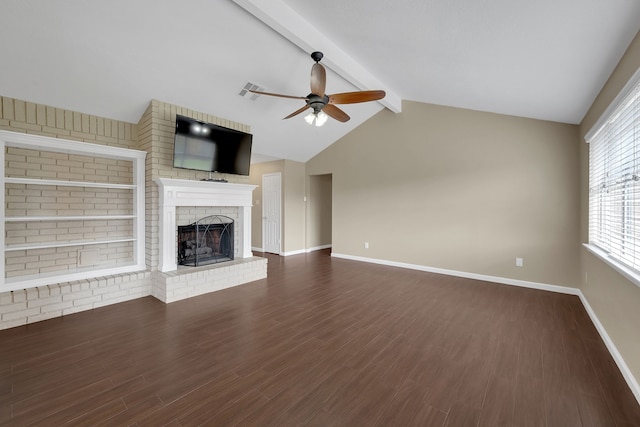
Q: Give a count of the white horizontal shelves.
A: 3